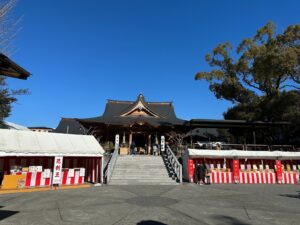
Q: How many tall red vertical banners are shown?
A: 3